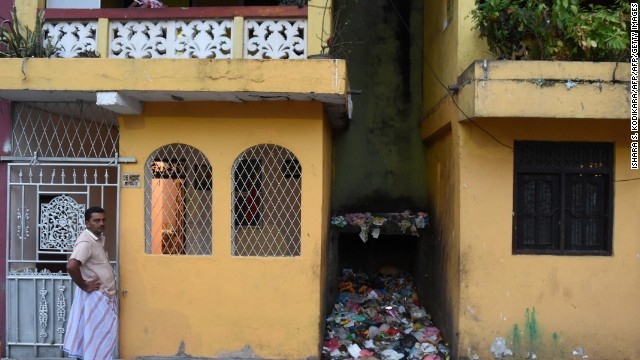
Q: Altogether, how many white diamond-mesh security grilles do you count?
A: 3